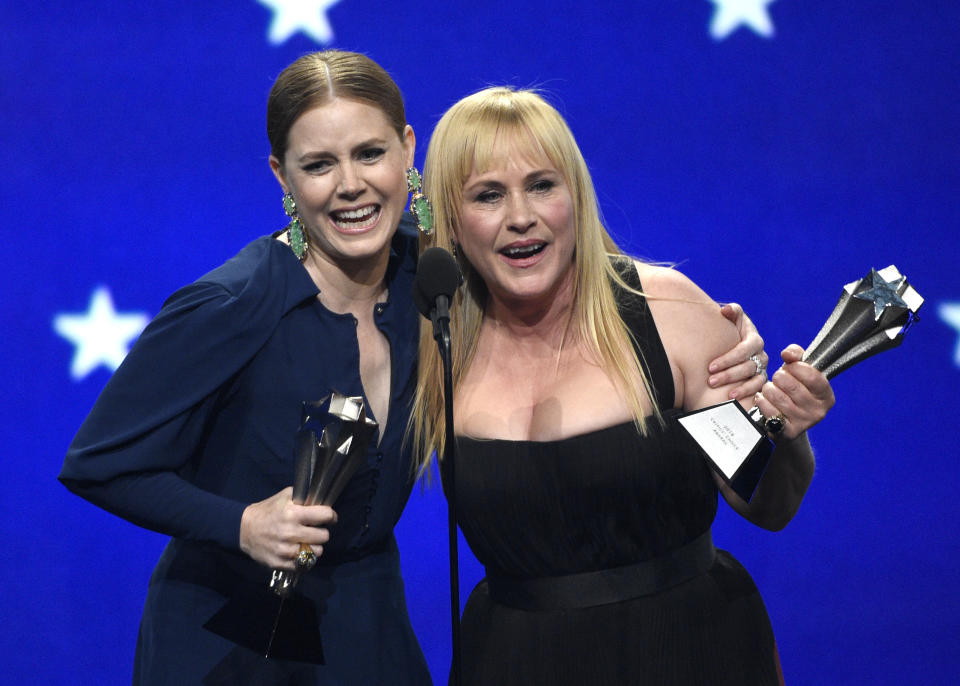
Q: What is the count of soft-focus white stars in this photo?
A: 4